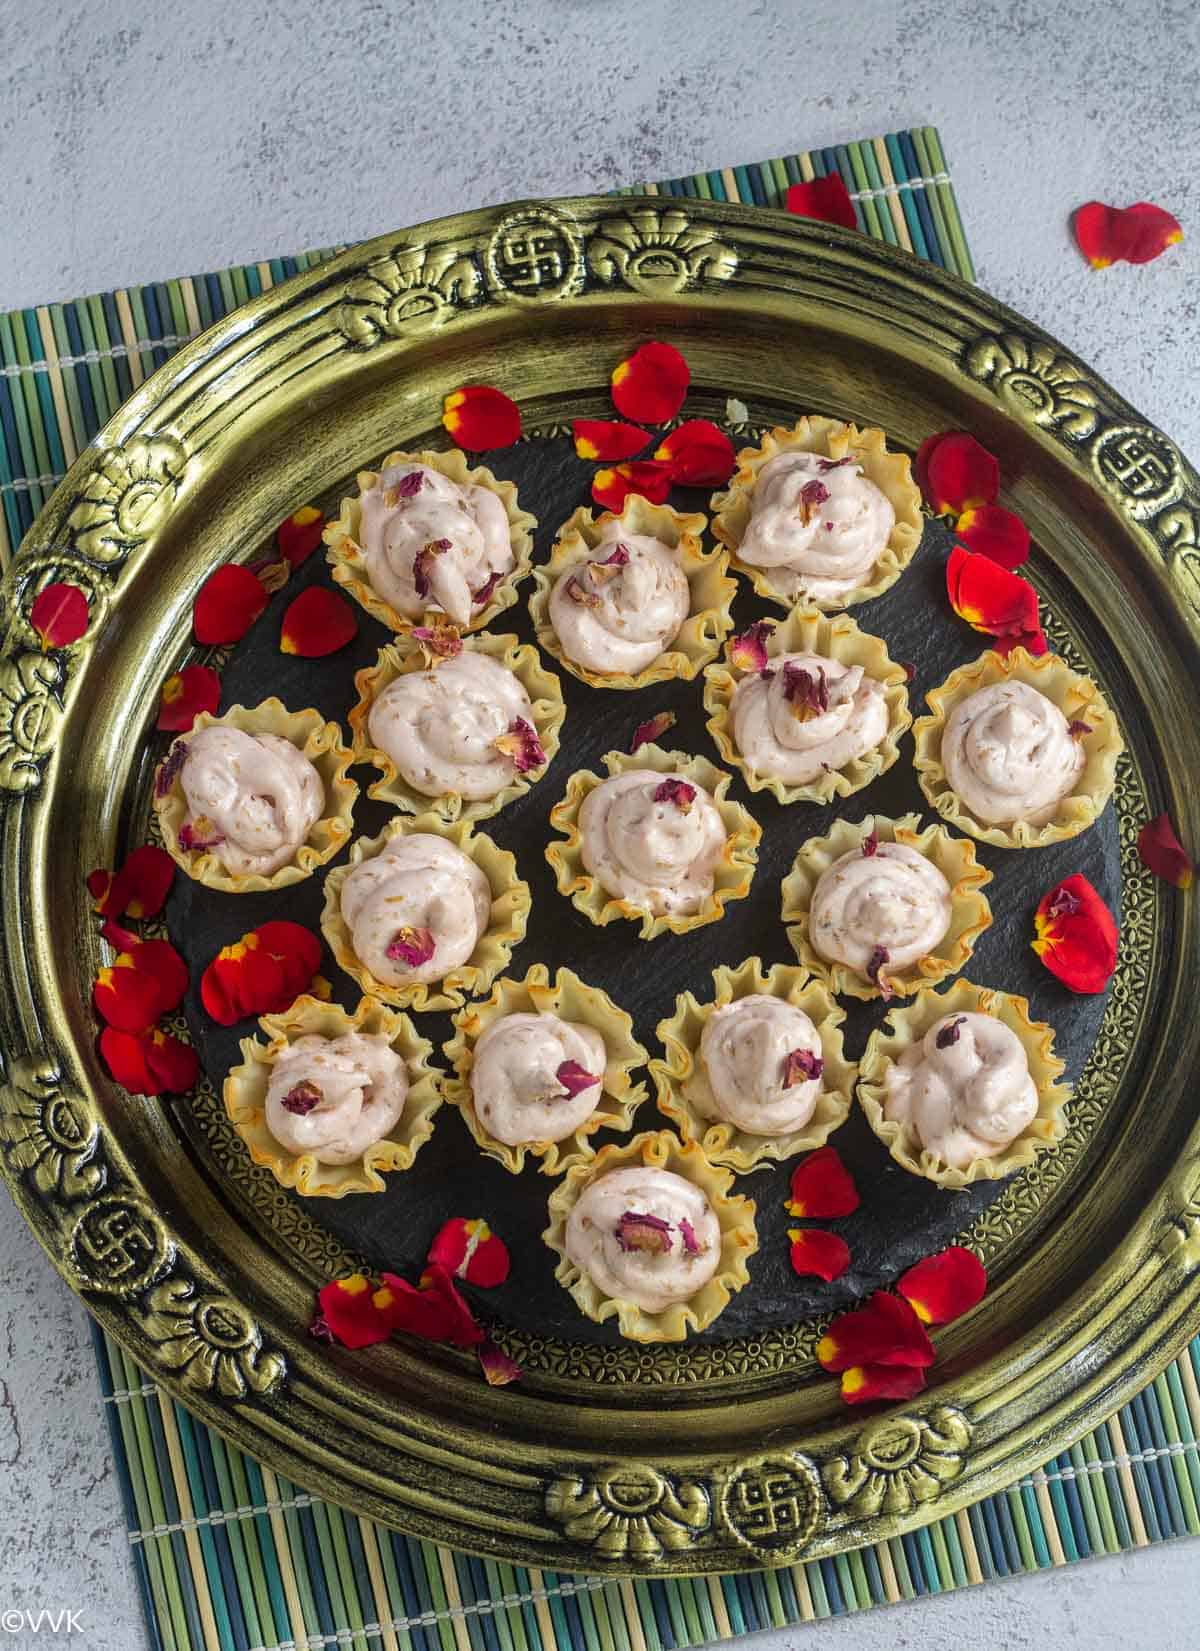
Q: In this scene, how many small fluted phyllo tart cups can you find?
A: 15